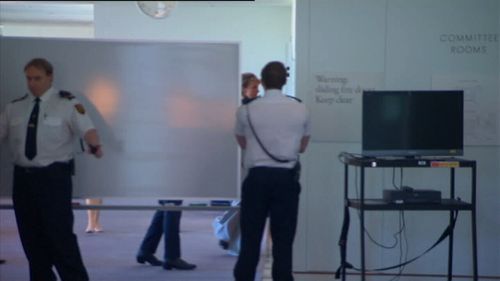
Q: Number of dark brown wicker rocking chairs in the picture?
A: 0